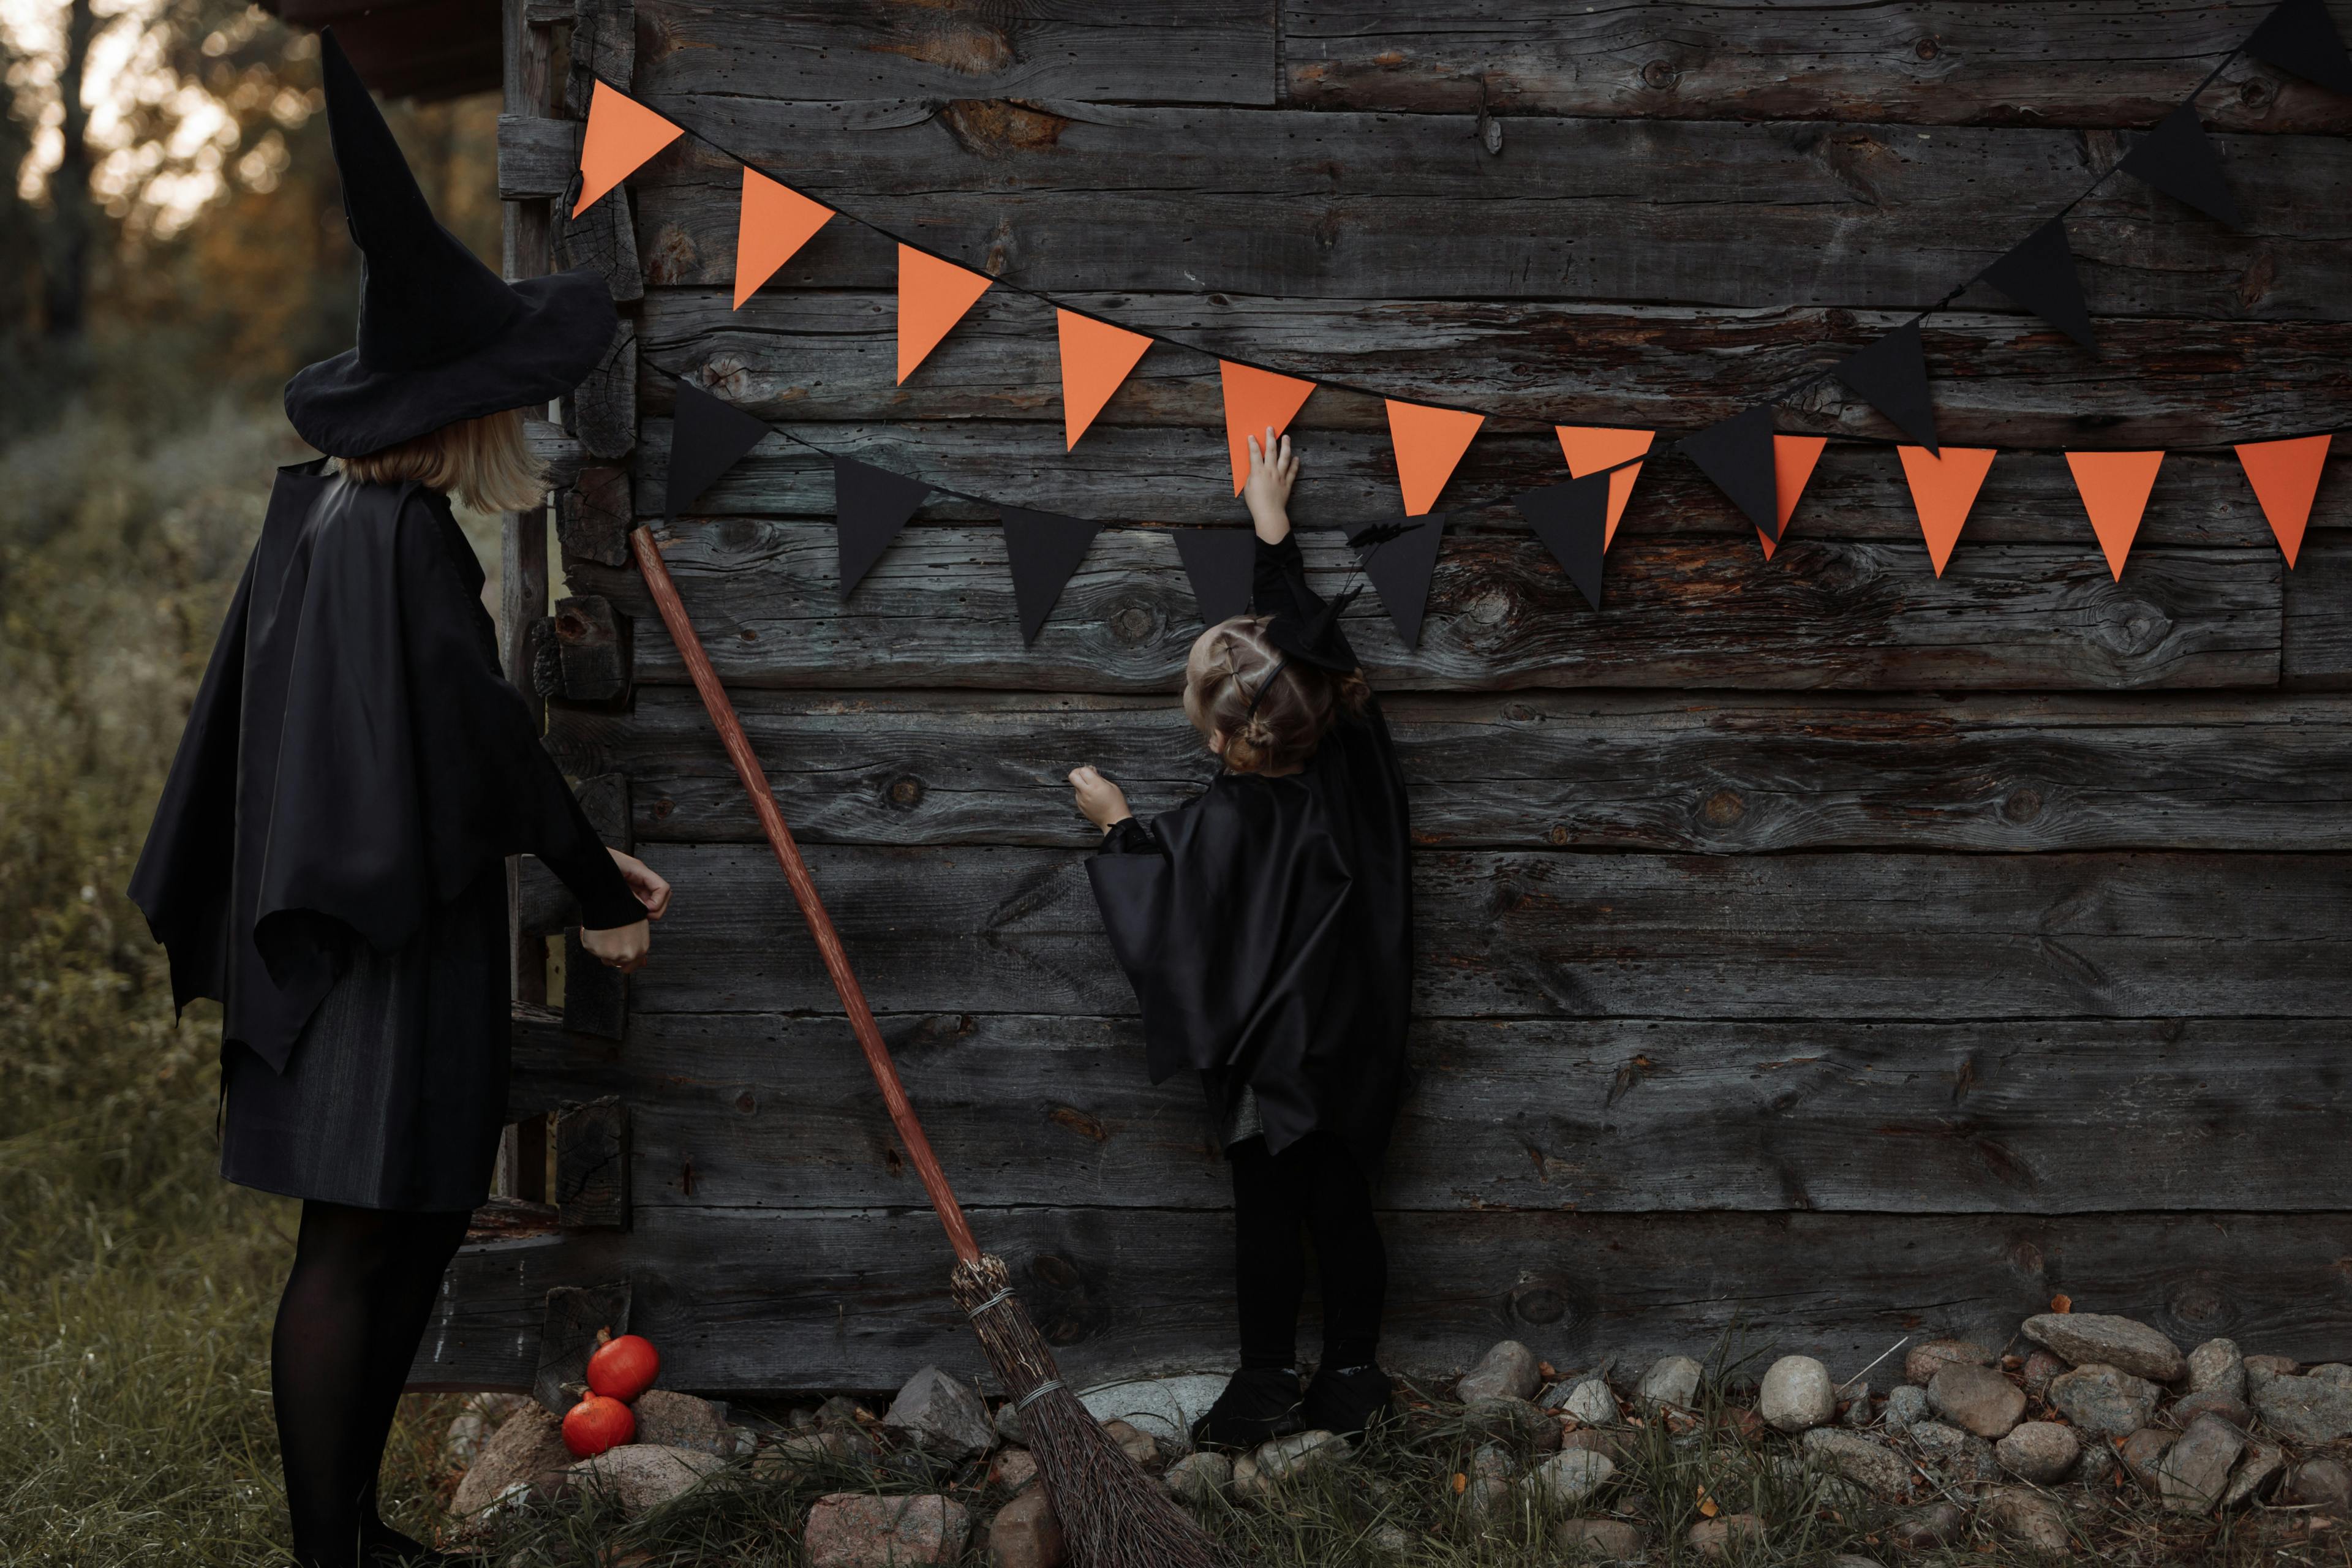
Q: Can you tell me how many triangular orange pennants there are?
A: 11